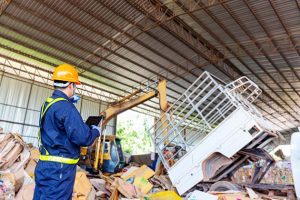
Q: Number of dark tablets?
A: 1